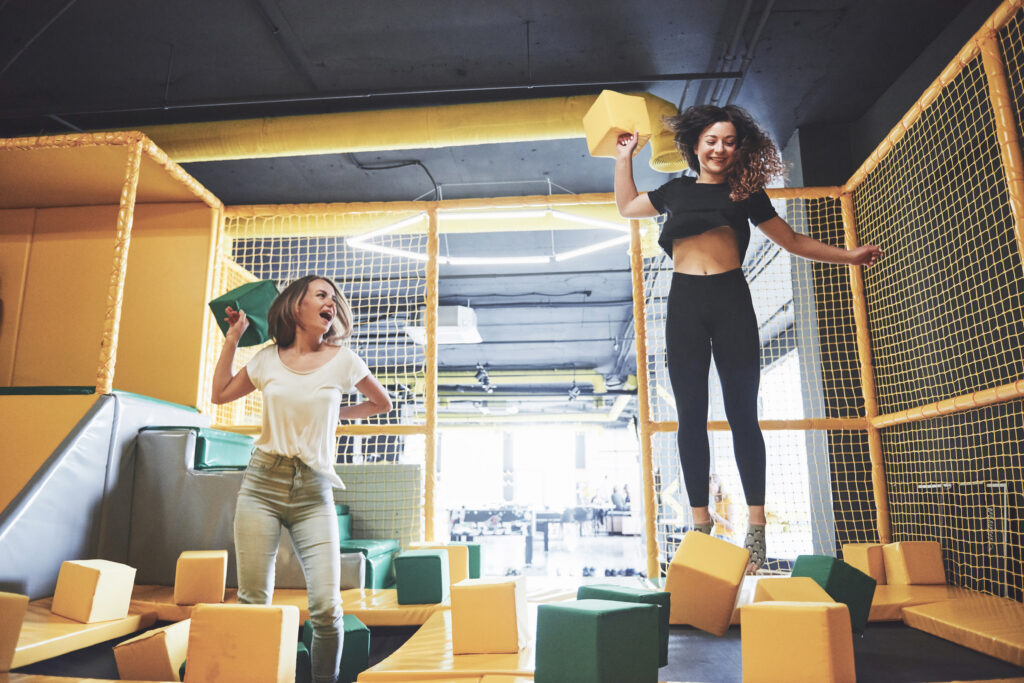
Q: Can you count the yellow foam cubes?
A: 13